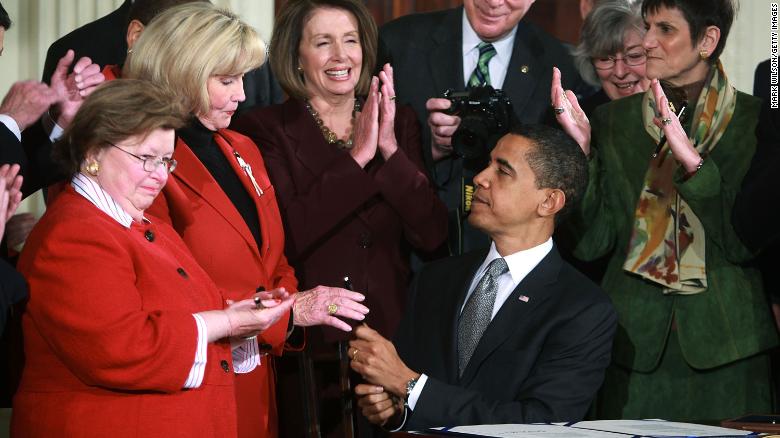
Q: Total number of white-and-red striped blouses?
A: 1